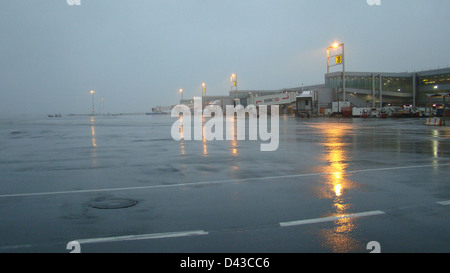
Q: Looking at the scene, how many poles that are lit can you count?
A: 5